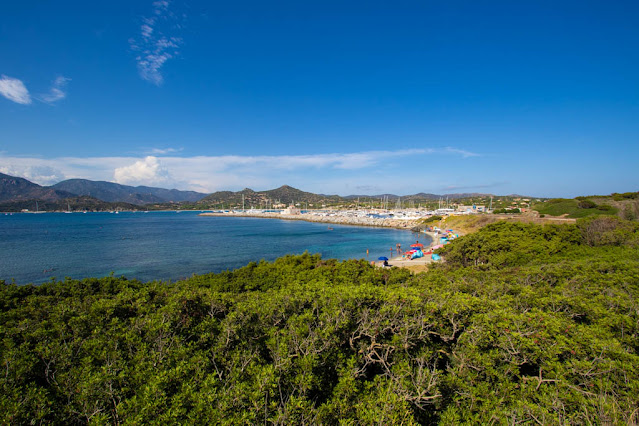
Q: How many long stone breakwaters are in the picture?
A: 1